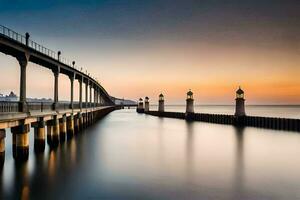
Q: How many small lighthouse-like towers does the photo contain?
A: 5